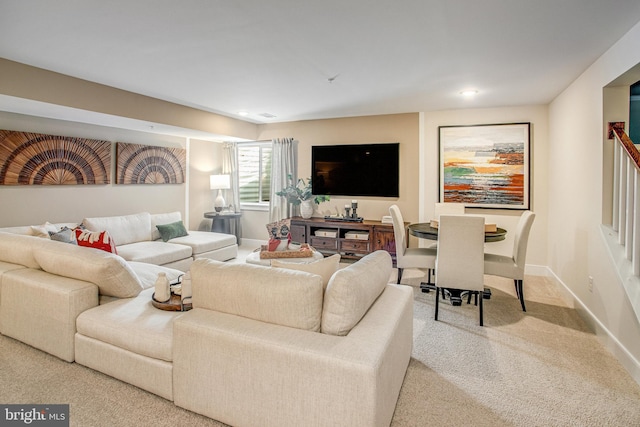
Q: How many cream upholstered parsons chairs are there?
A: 4